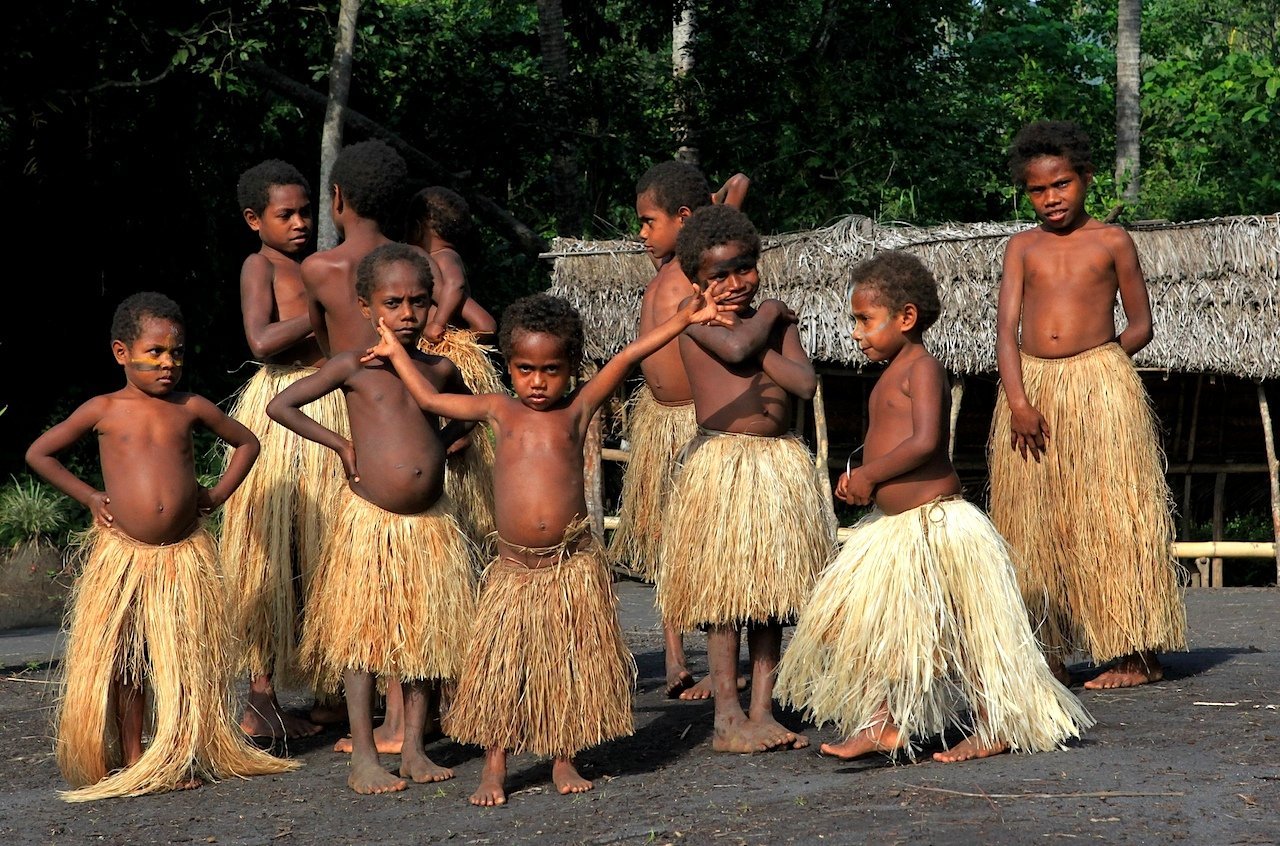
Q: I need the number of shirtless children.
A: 10